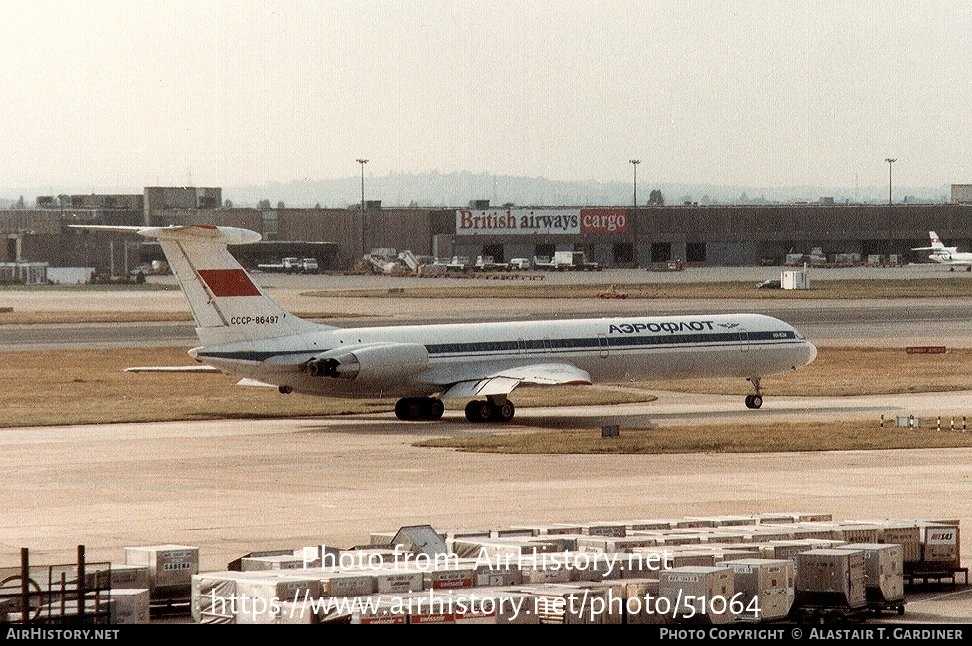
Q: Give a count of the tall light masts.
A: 3